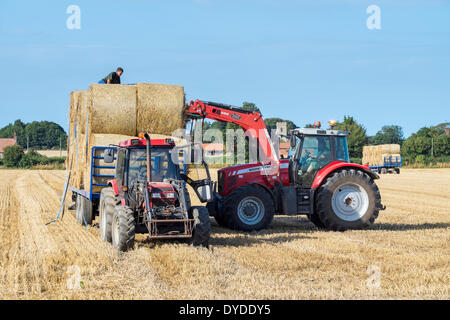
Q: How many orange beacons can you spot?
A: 3